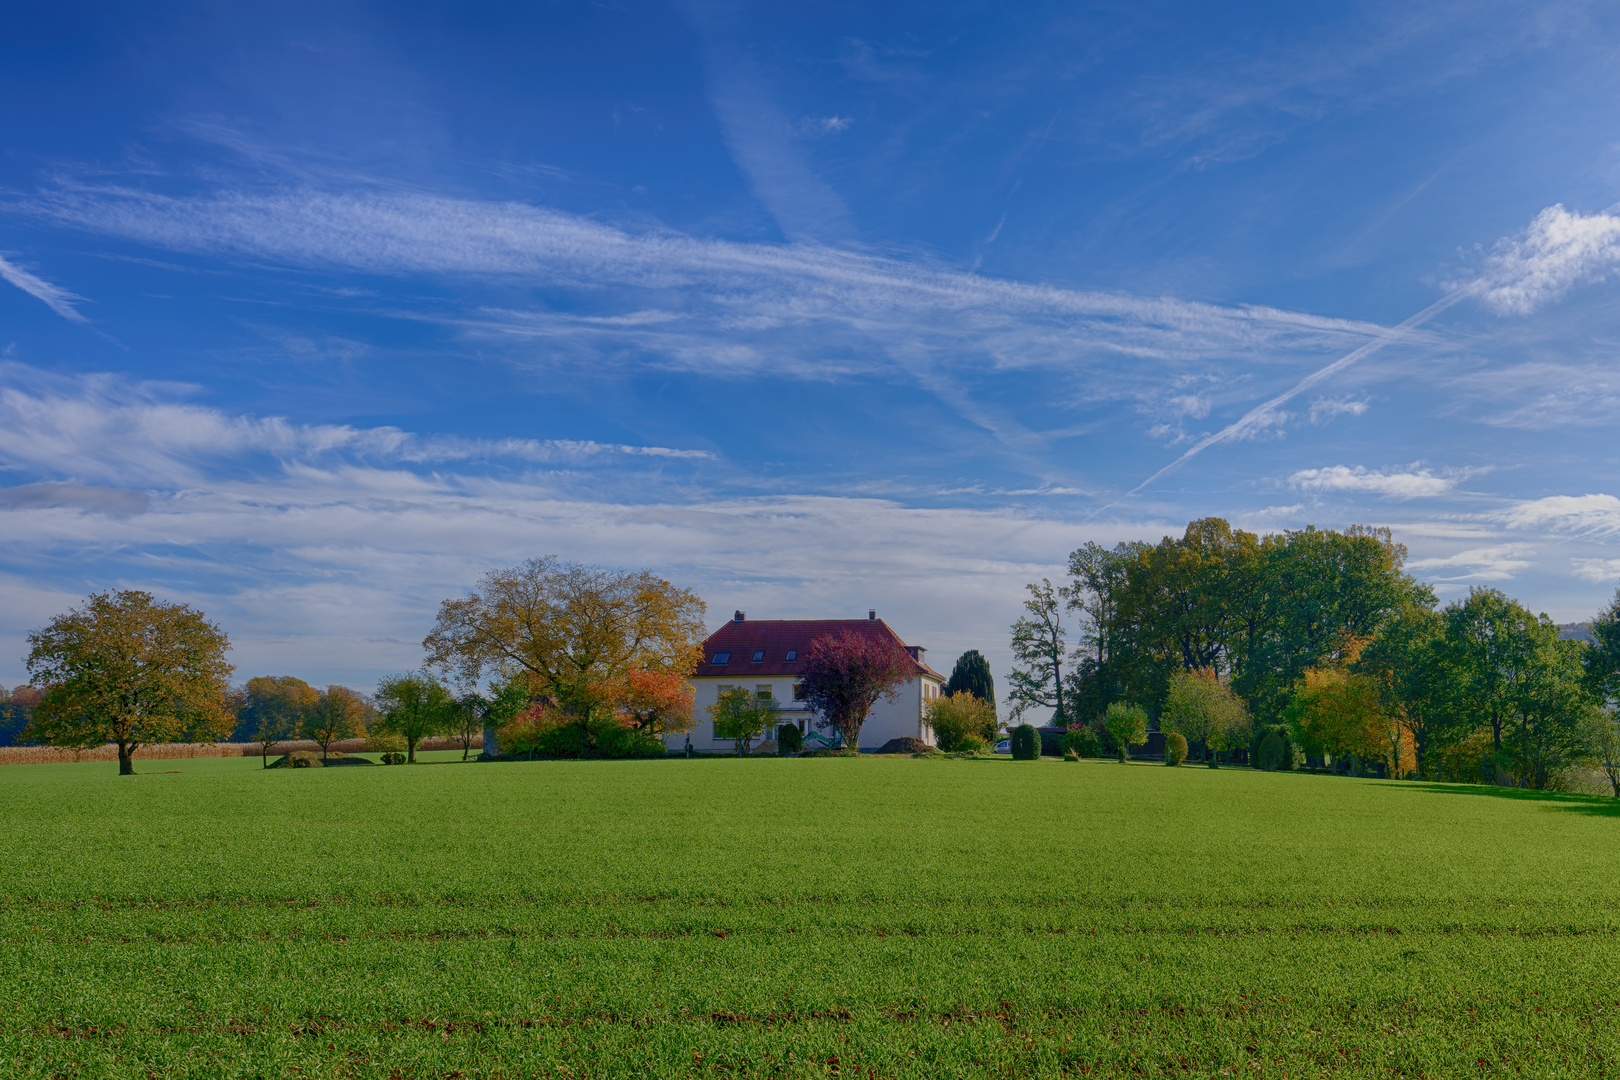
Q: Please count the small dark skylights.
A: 3